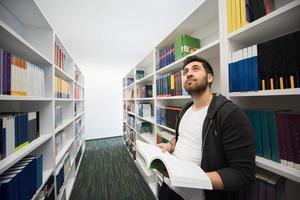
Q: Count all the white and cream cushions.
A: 0